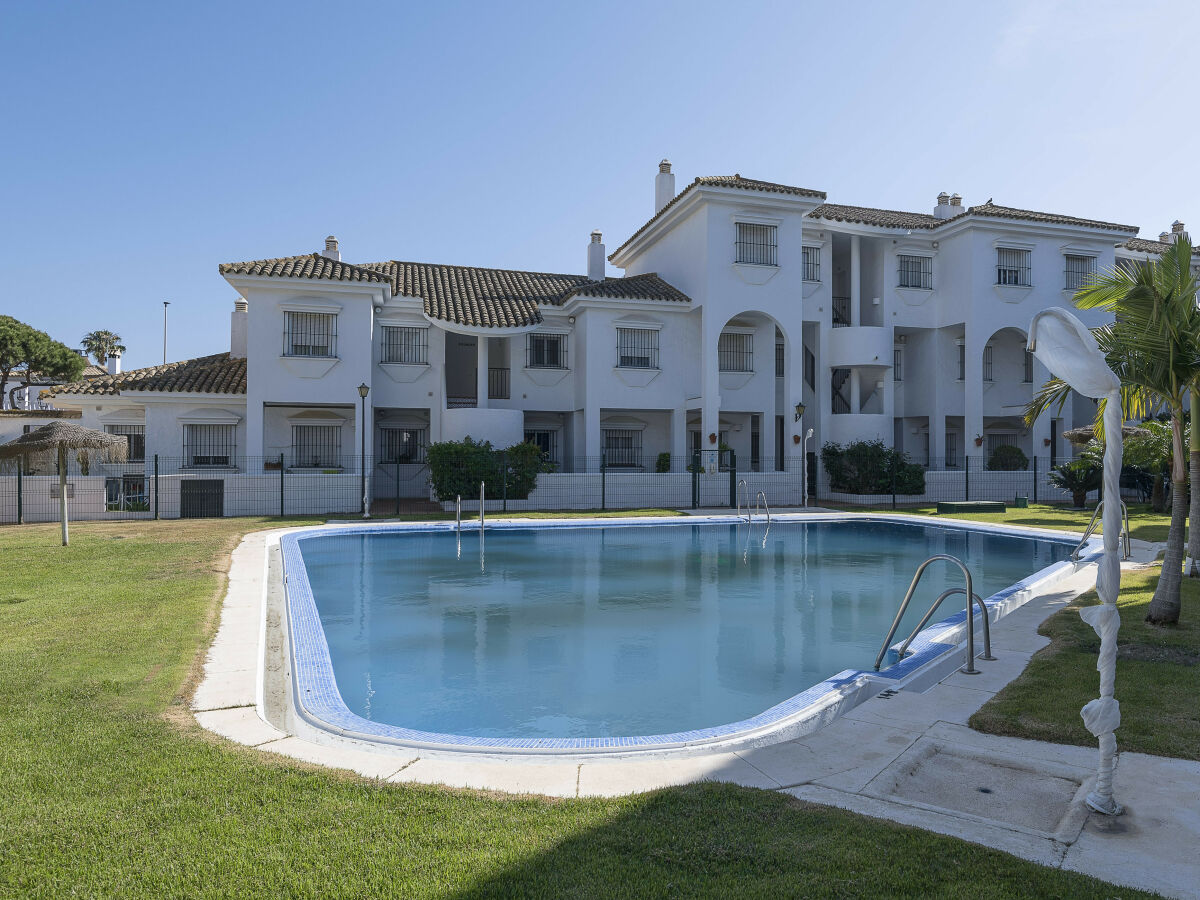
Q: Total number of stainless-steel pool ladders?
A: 4